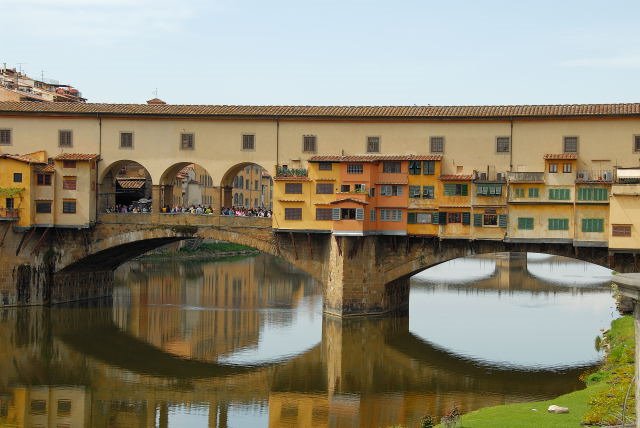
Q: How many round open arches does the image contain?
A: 3